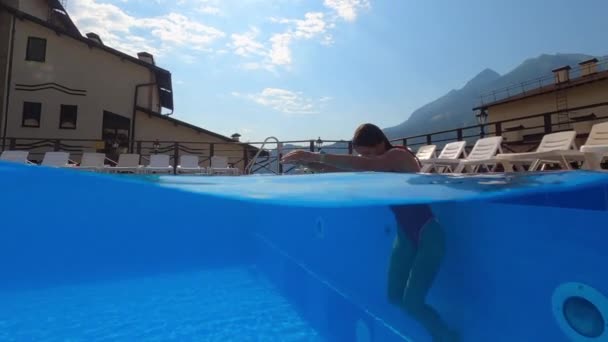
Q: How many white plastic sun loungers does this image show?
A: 12